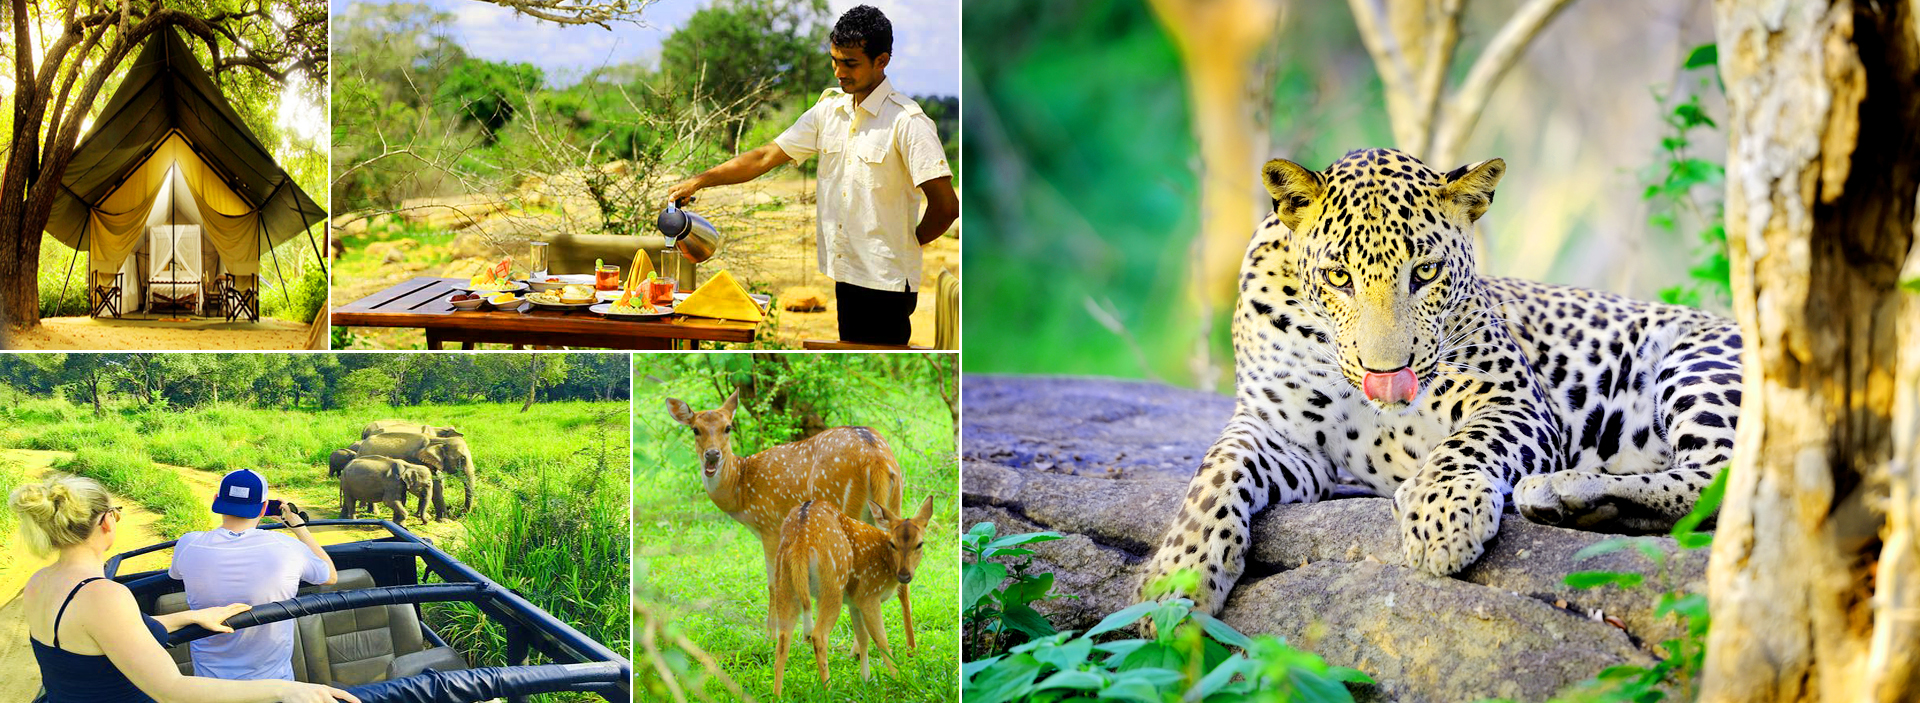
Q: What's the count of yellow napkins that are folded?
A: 2